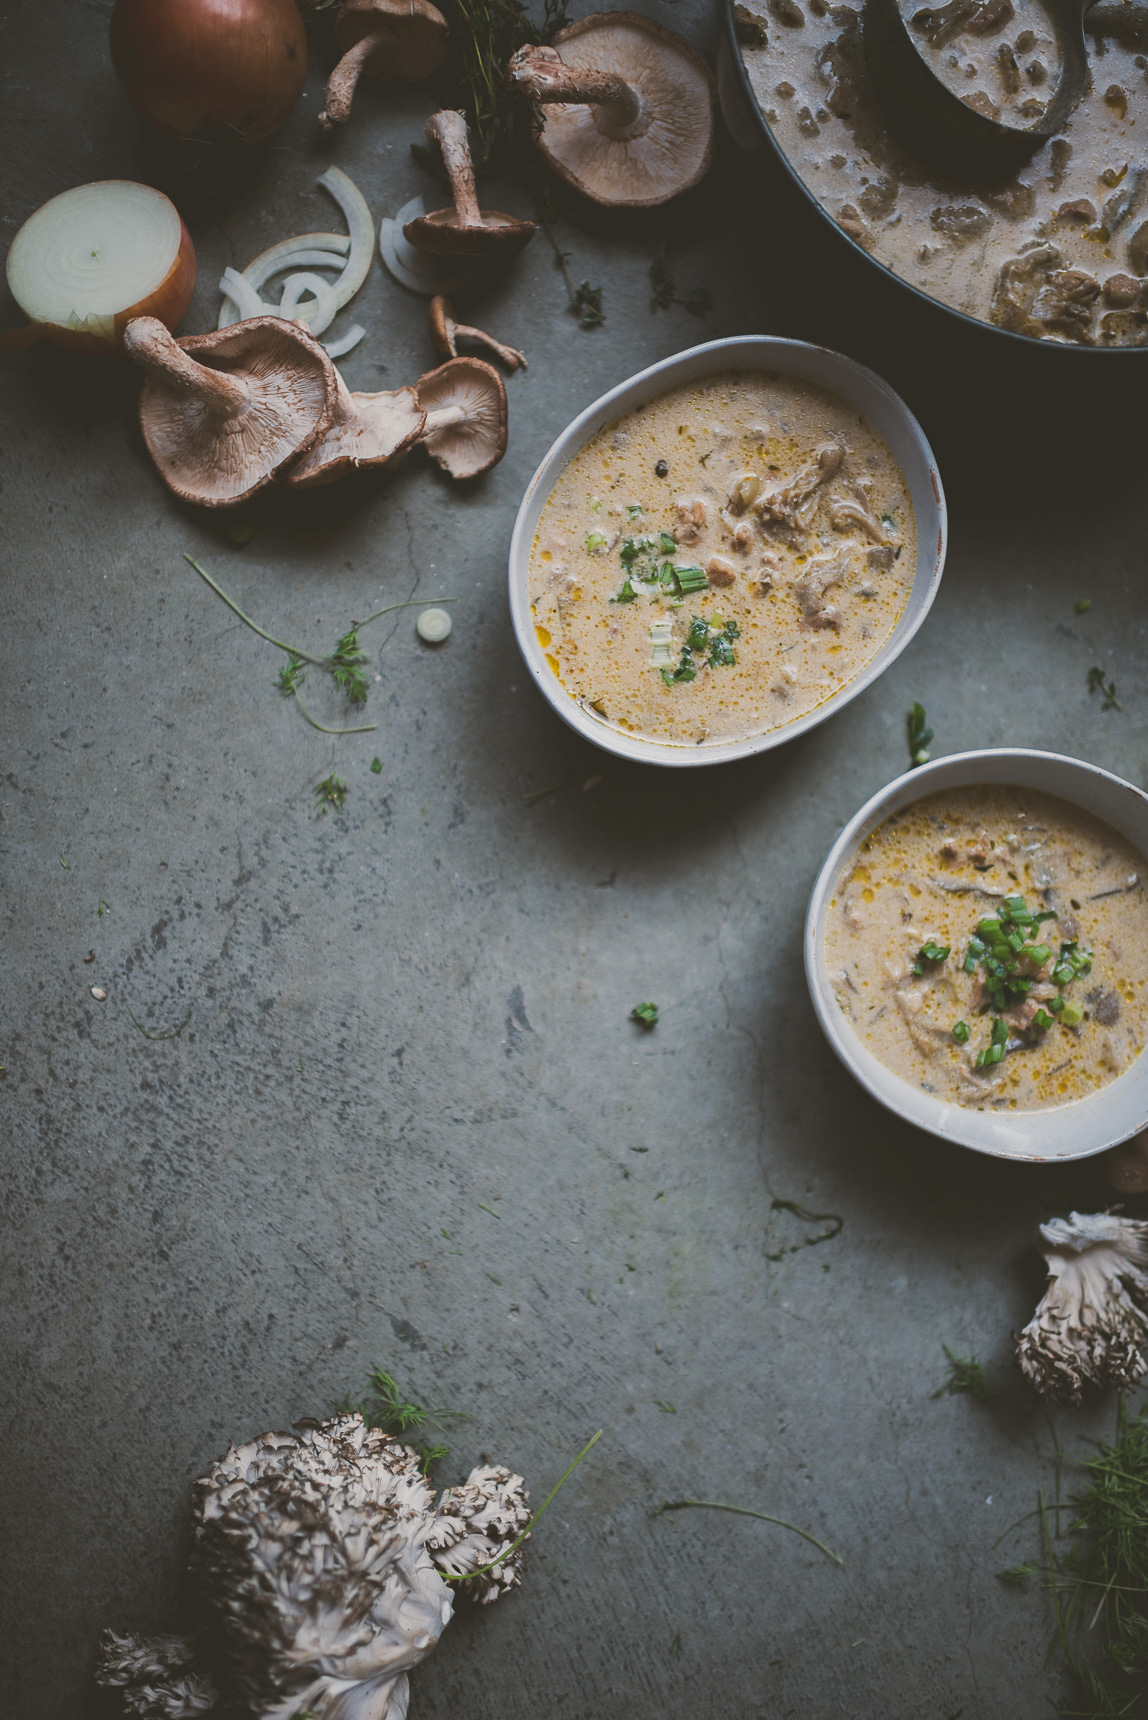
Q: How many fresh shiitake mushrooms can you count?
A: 7